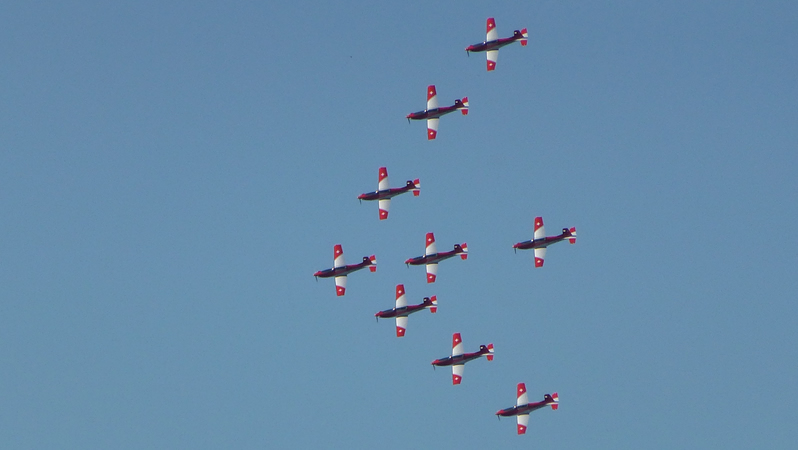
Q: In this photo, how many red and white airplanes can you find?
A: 9